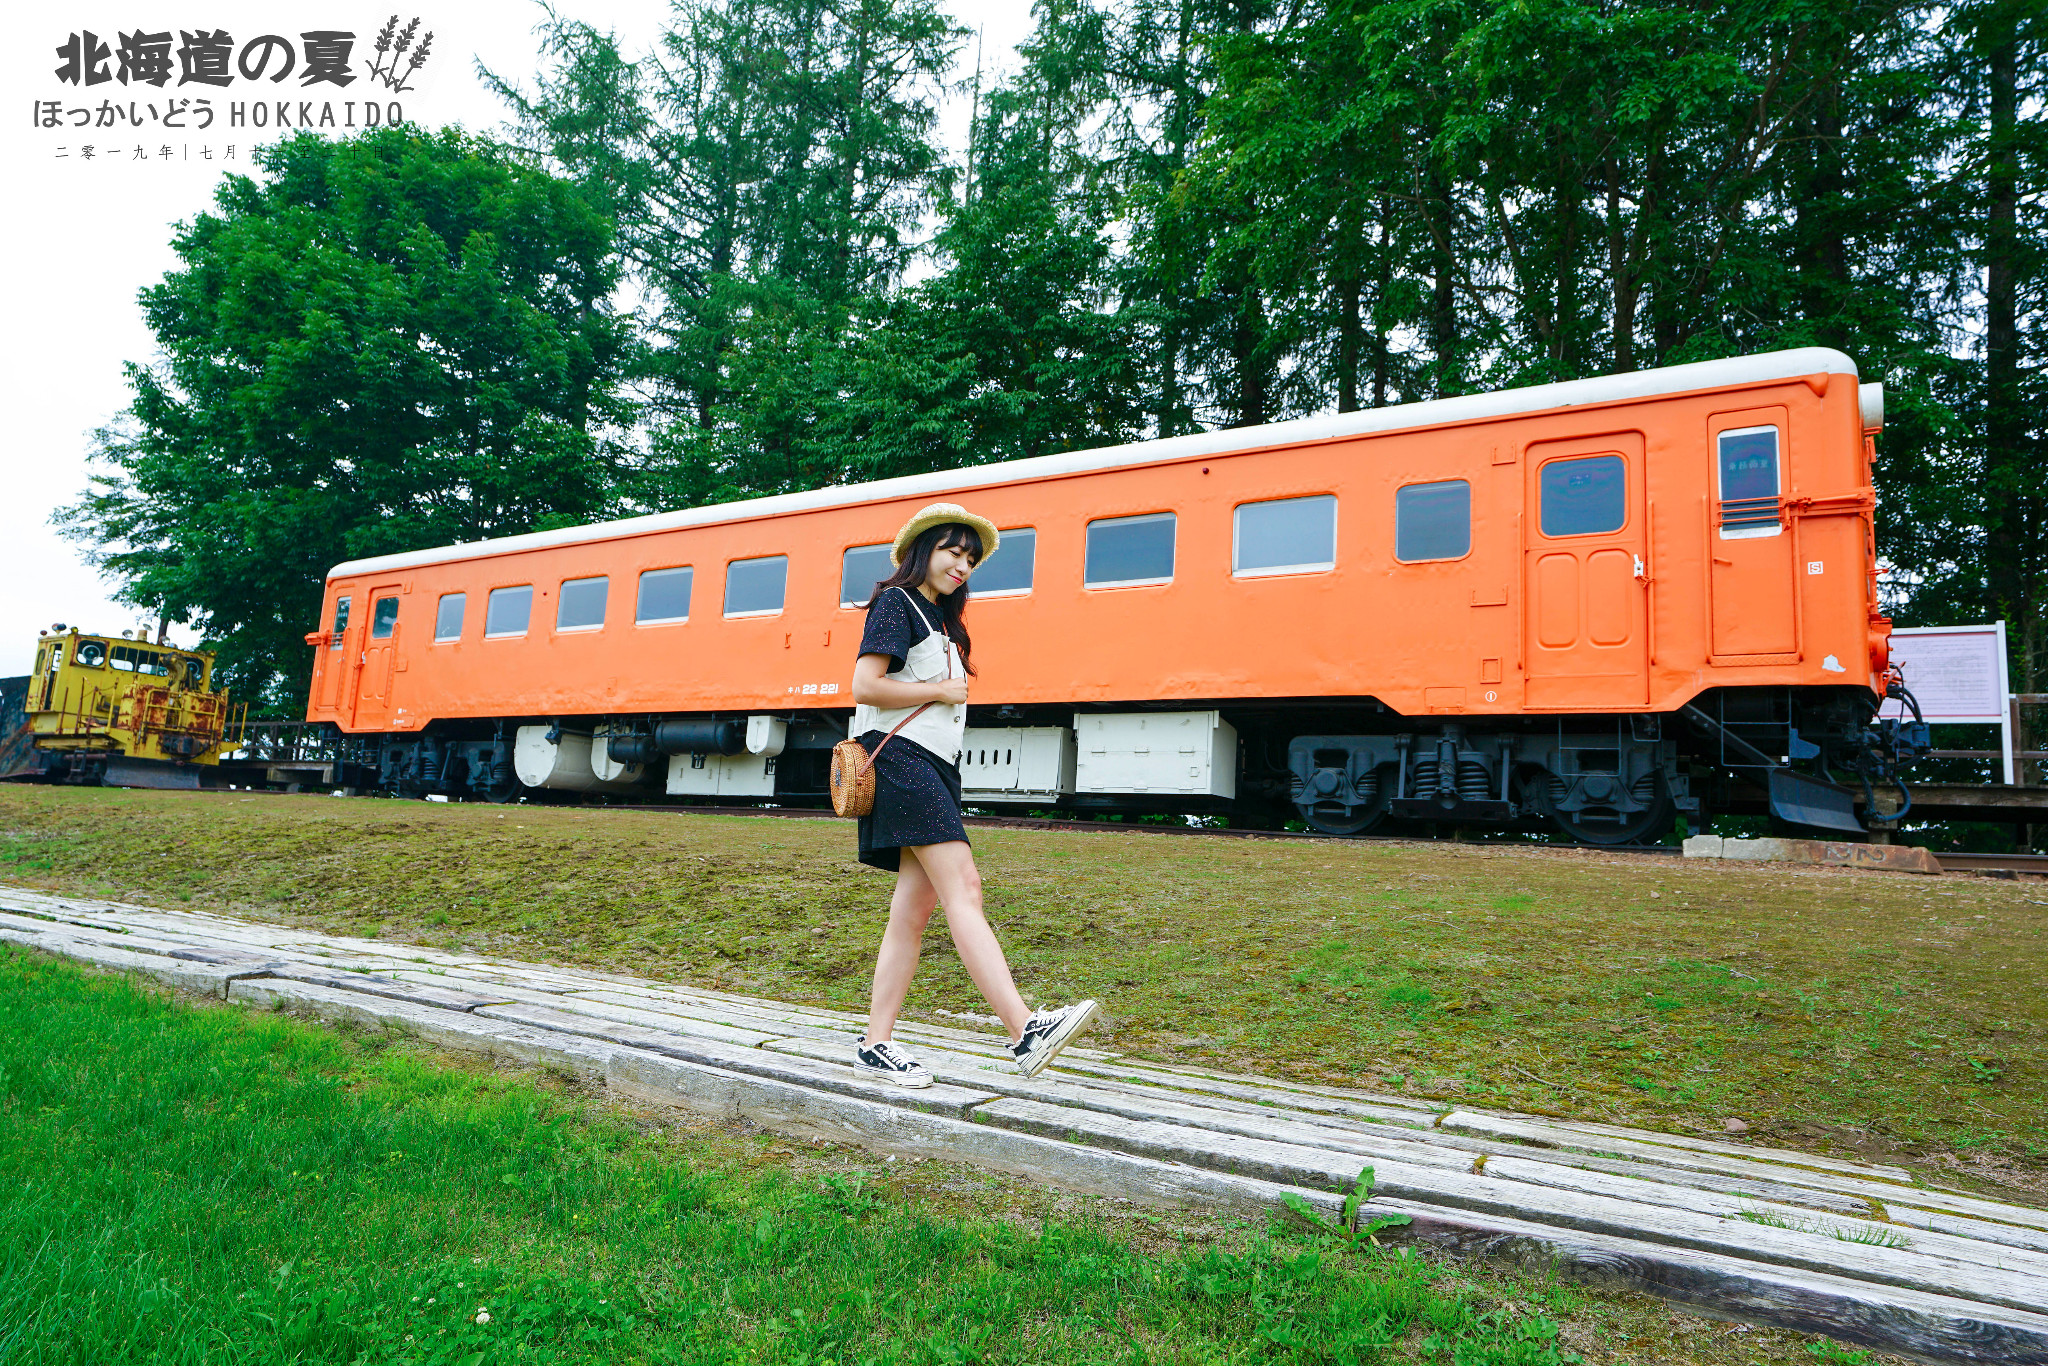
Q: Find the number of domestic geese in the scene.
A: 0